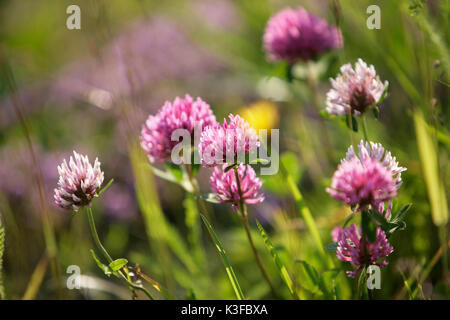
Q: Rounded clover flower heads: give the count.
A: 9